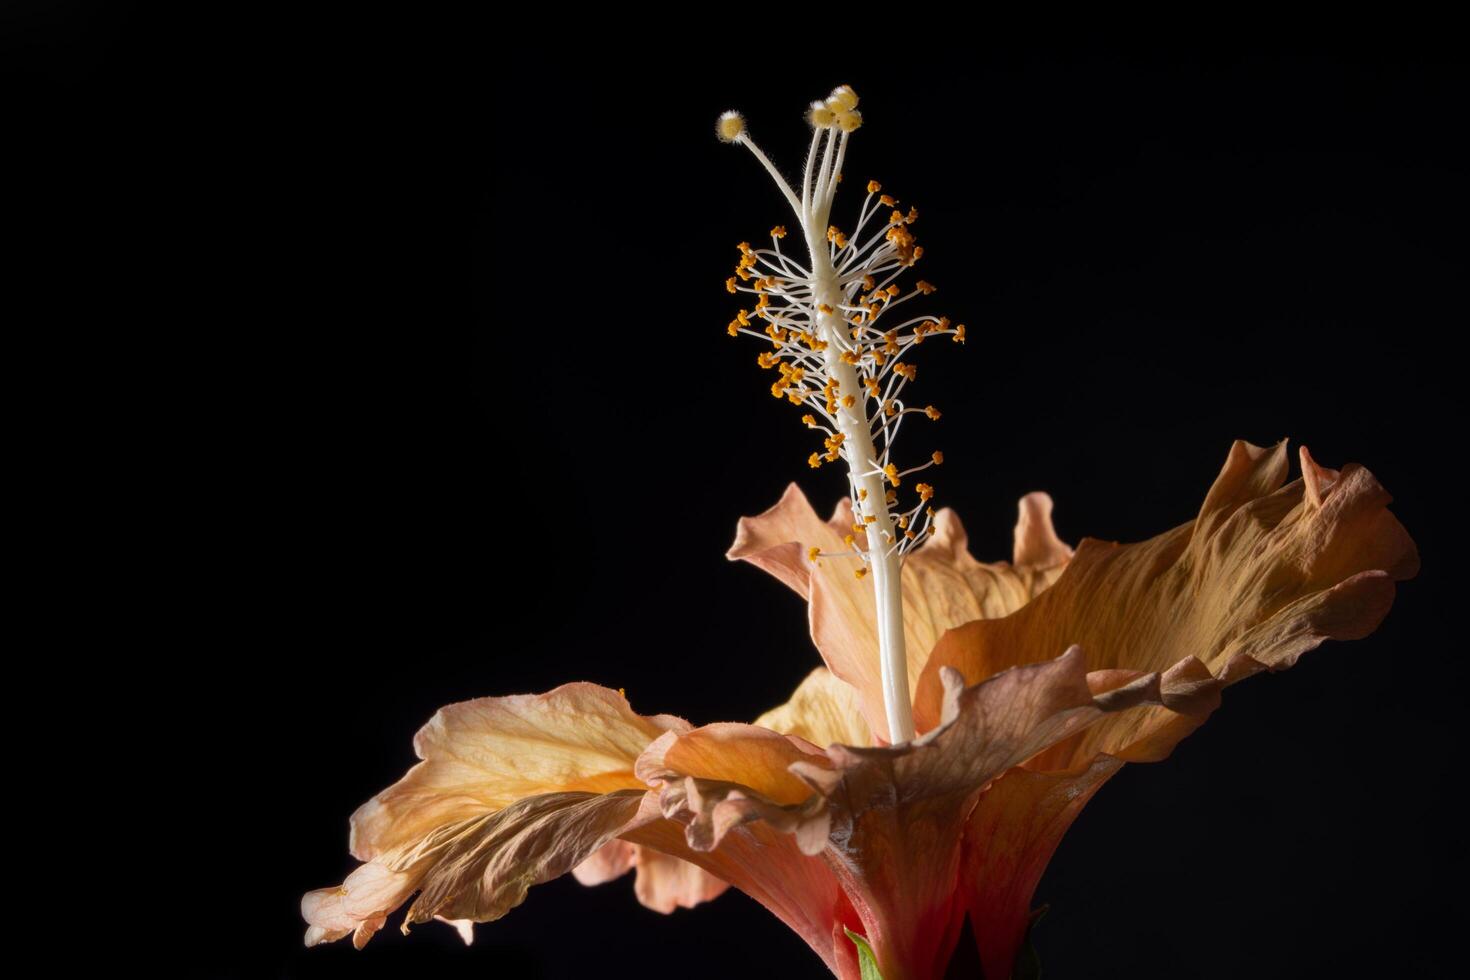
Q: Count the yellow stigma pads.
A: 5